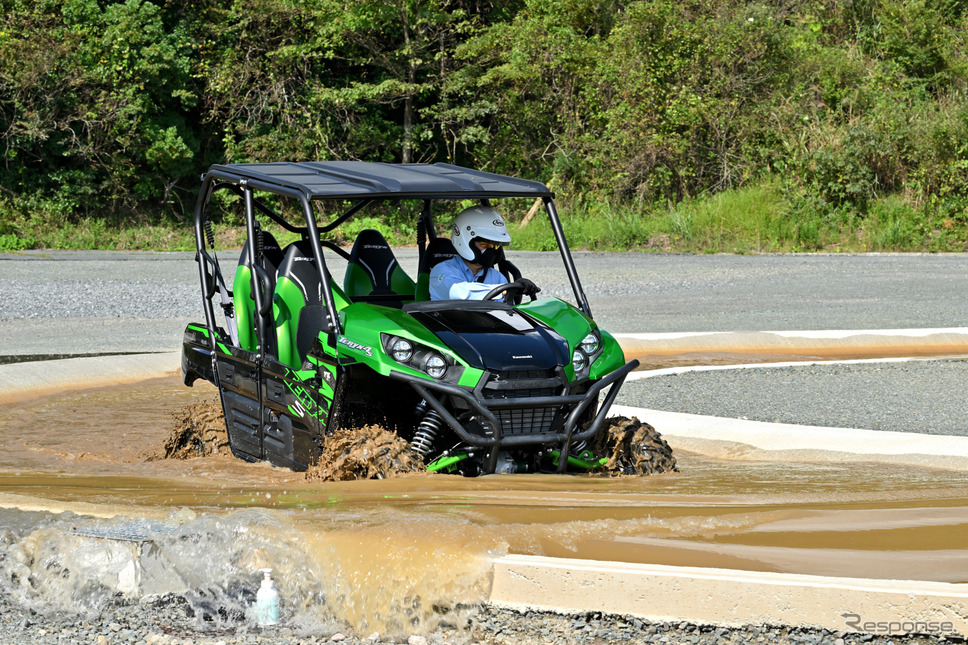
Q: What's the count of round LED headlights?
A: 4